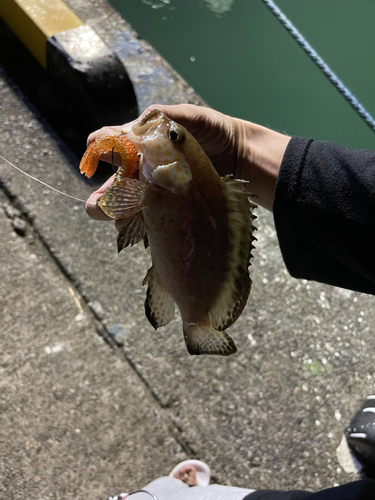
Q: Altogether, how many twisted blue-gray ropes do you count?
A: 1